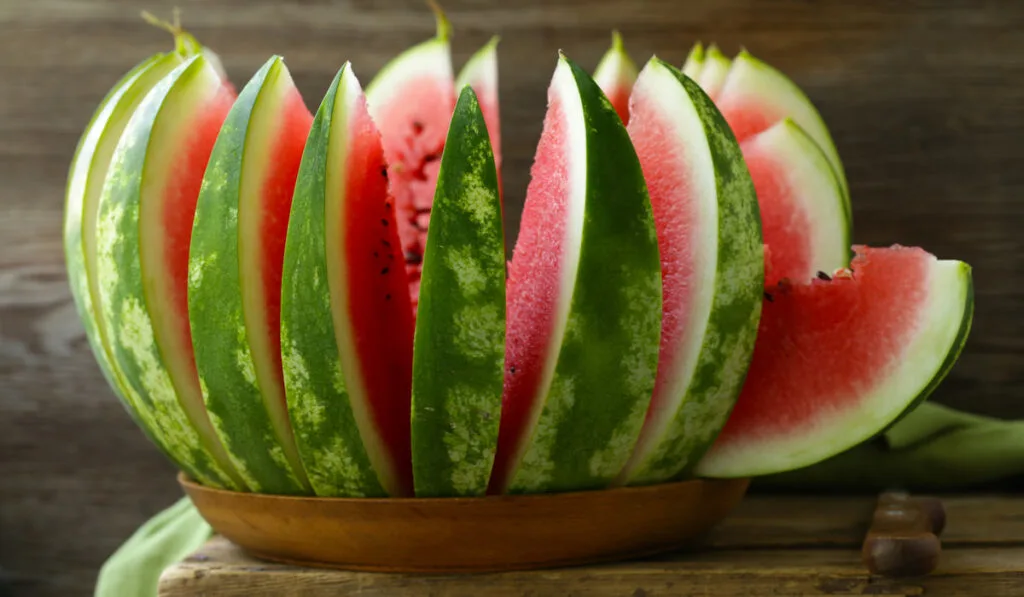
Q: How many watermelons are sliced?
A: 1